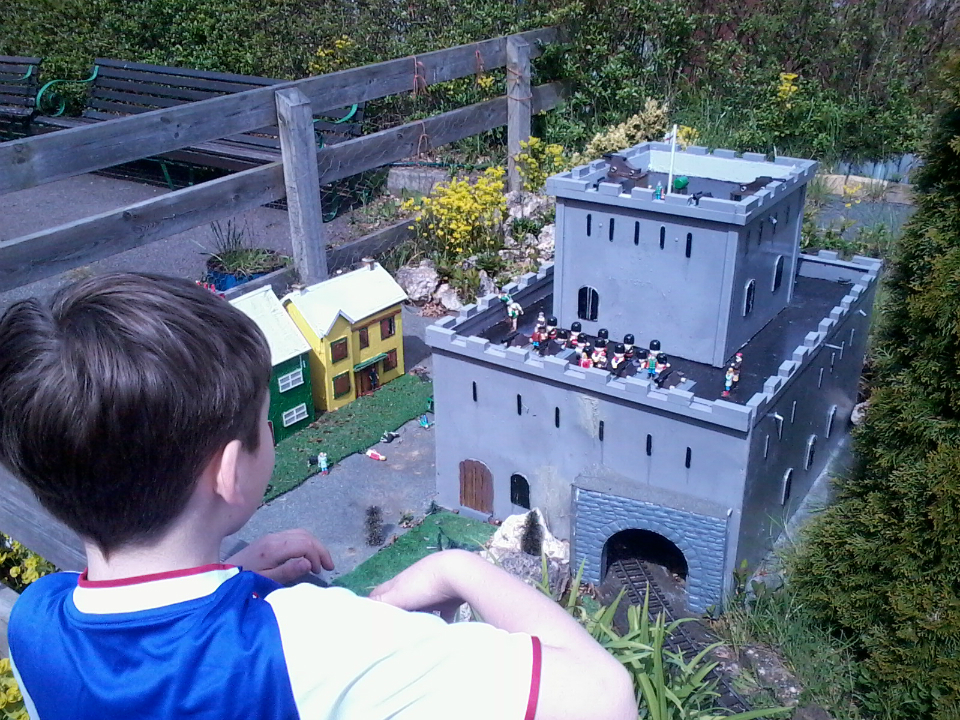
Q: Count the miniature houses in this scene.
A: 2